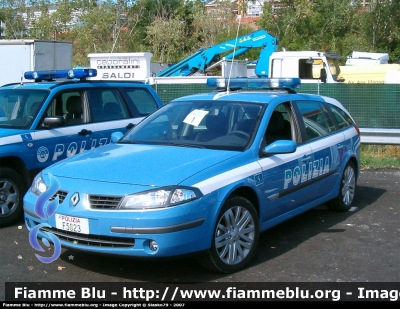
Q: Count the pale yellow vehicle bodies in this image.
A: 1